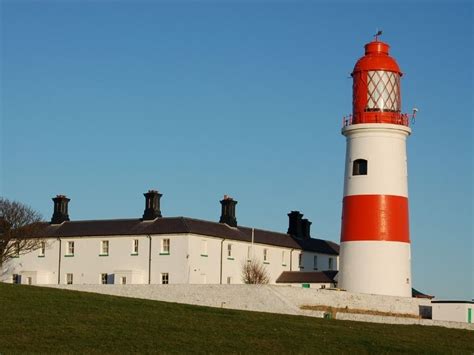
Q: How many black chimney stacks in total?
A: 5